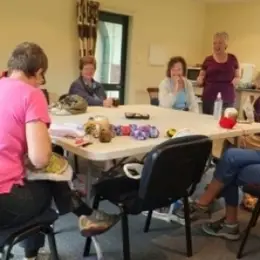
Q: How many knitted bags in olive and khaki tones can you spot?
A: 1